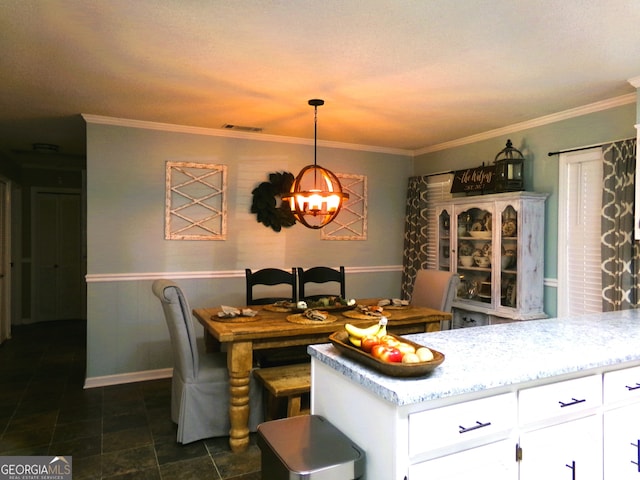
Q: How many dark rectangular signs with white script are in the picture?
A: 1